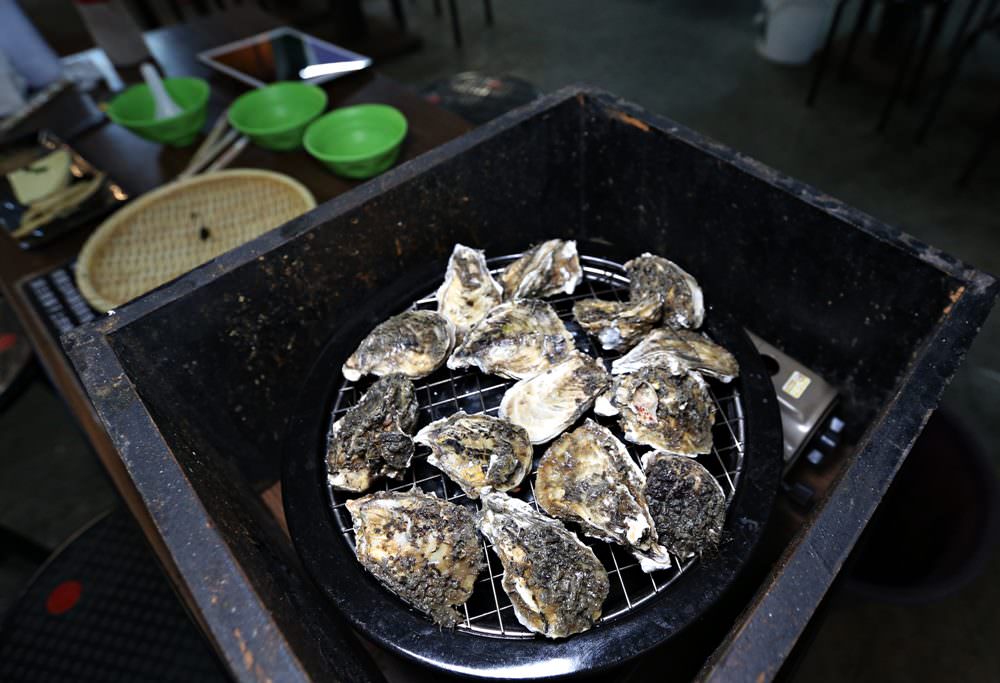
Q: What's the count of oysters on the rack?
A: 15